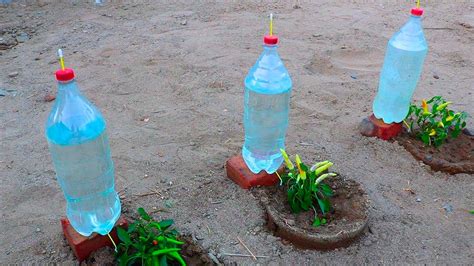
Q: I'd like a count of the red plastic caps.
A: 3